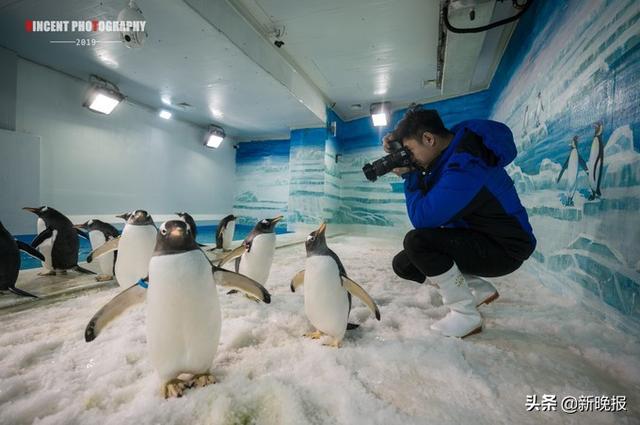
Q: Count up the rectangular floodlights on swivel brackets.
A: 3